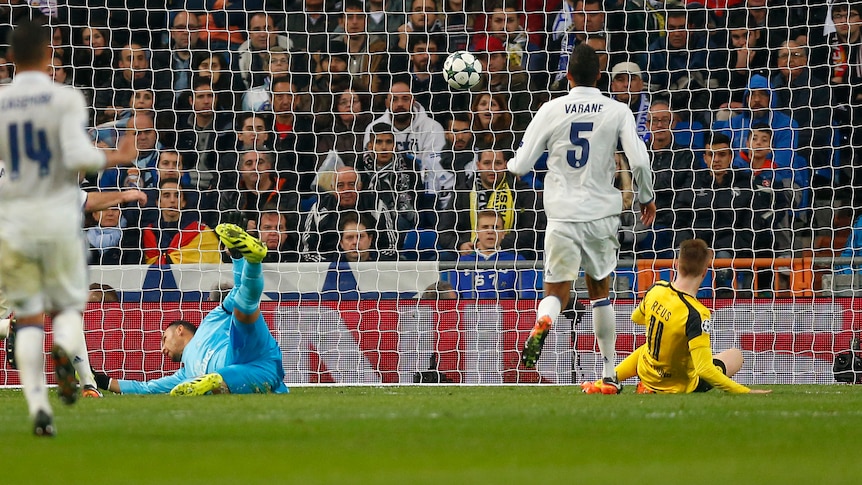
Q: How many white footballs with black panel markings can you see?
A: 1